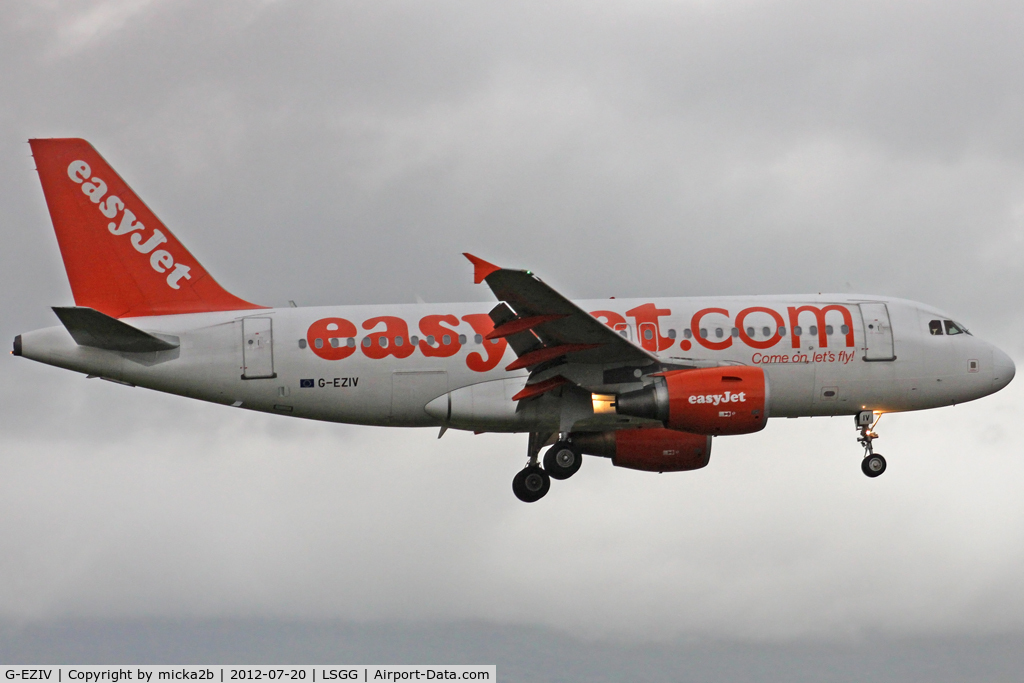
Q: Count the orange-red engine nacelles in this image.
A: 2